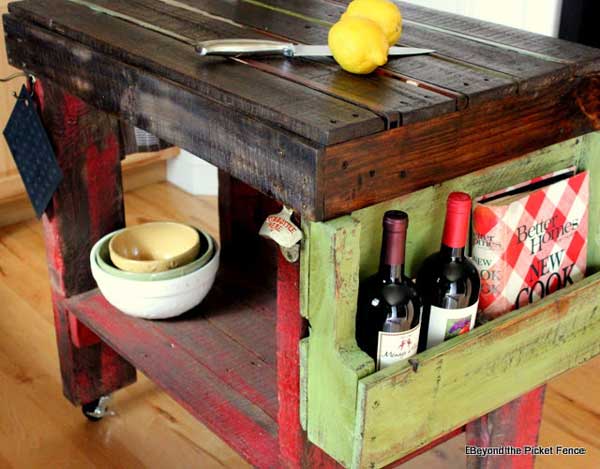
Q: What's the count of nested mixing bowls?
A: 3